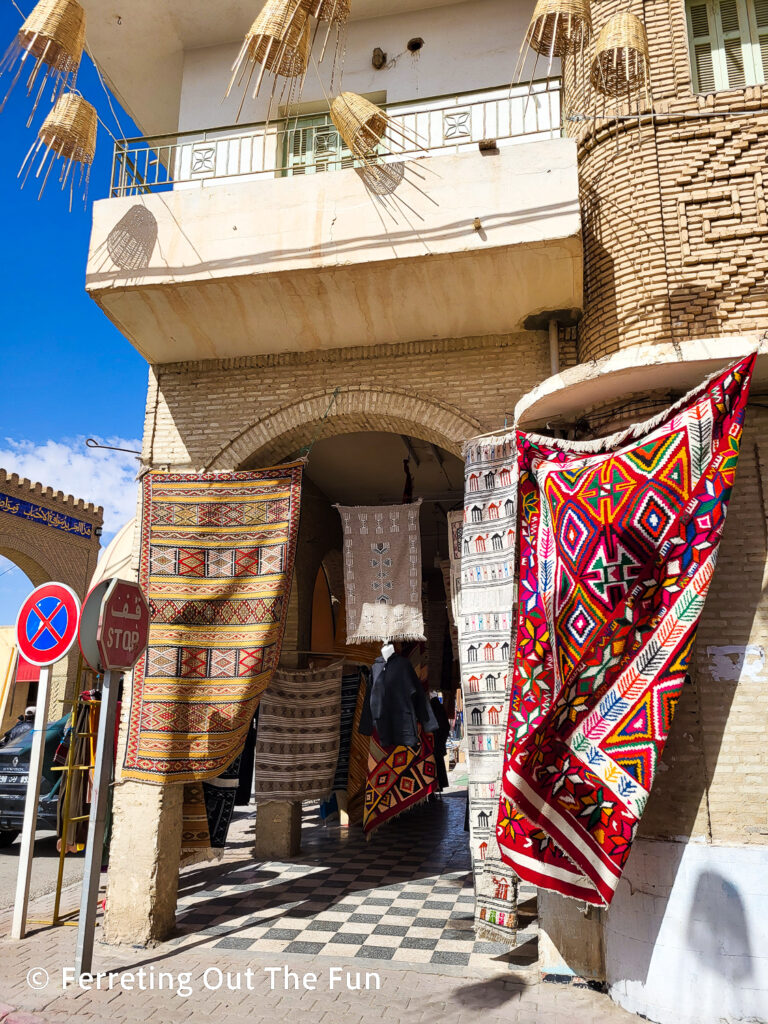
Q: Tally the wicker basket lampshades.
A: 7